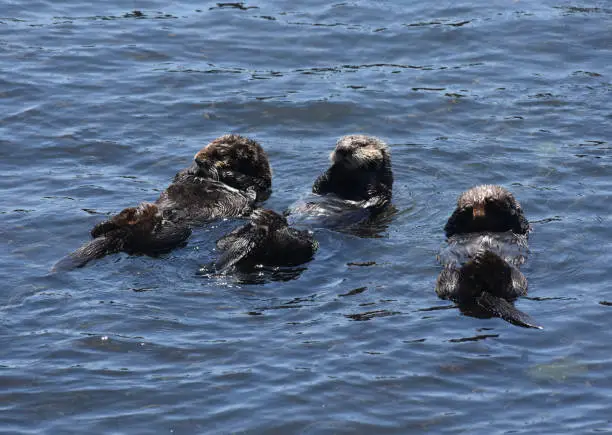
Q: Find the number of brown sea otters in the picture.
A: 3